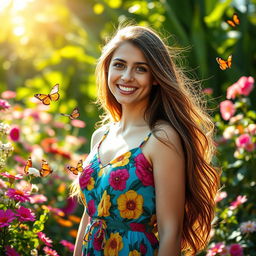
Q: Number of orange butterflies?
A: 7